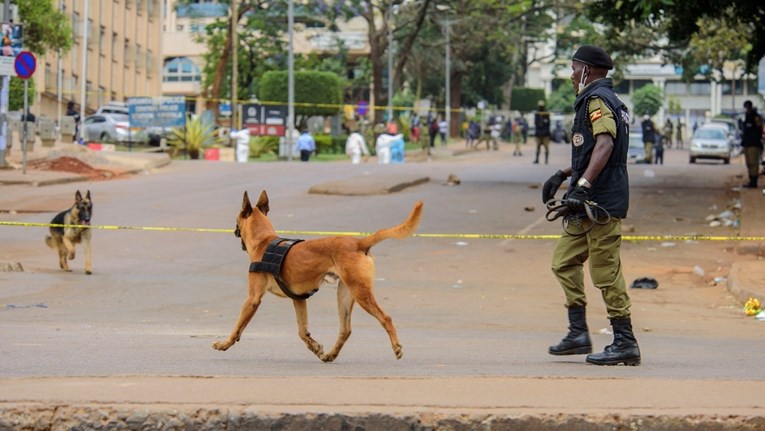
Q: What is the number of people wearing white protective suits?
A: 3